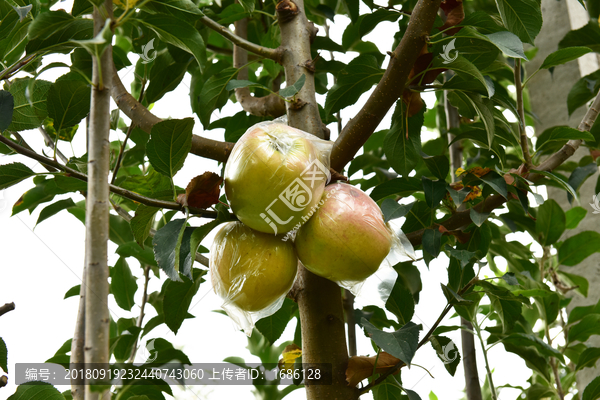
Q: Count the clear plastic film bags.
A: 3